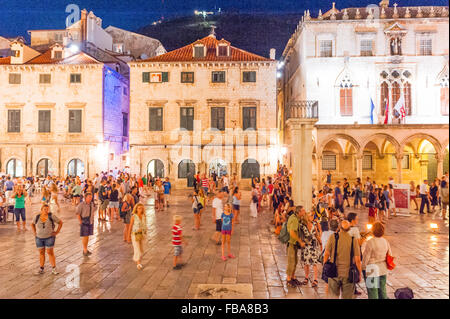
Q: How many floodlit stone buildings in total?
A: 3